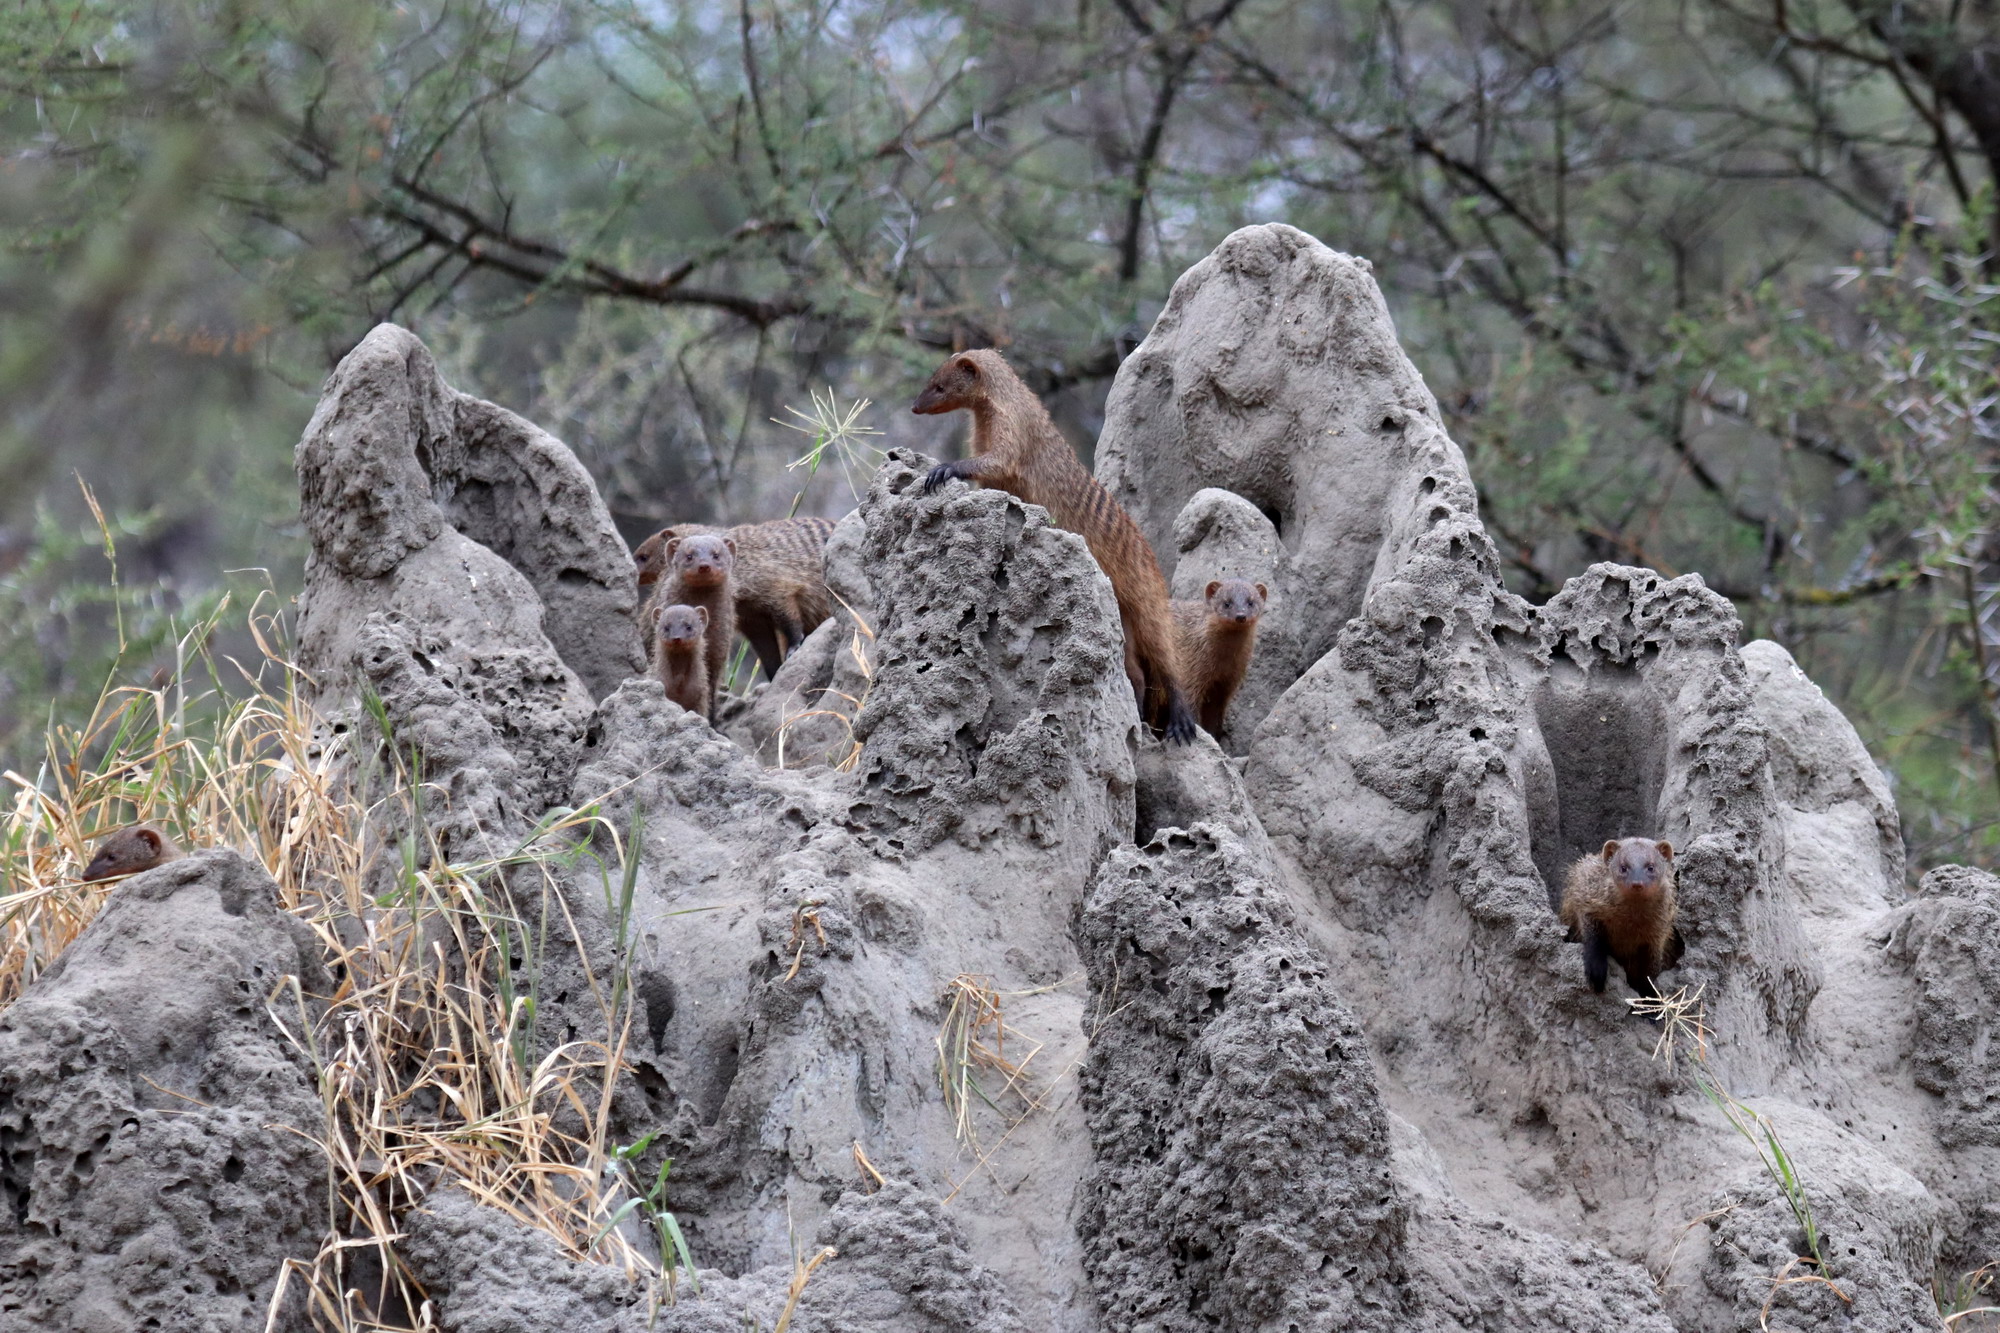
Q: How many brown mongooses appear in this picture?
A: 7